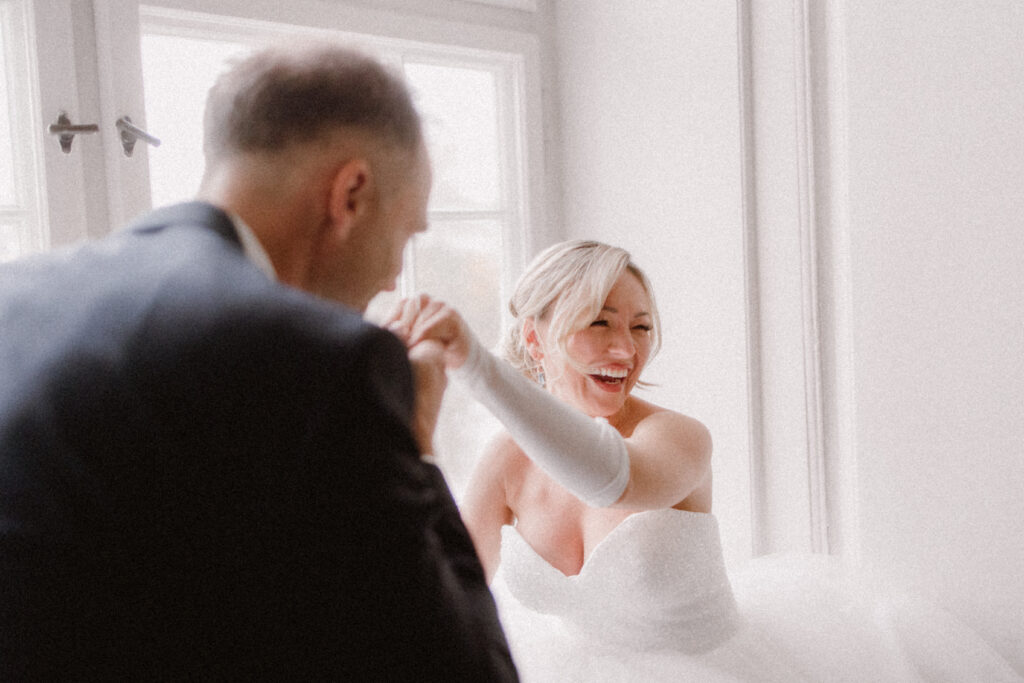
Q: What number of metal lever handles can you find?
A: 2